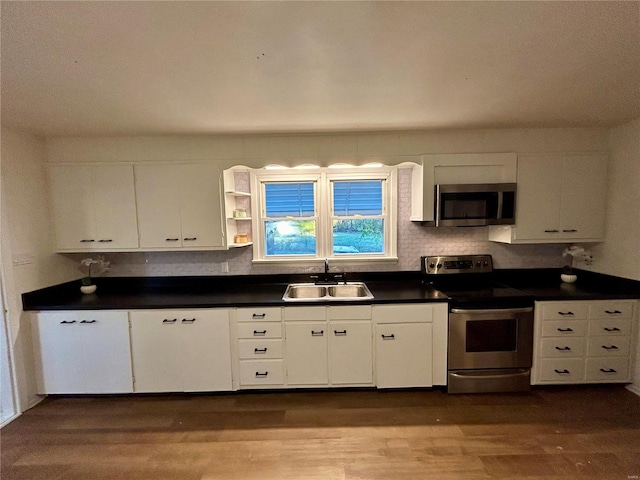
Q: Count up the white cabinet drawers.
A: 12